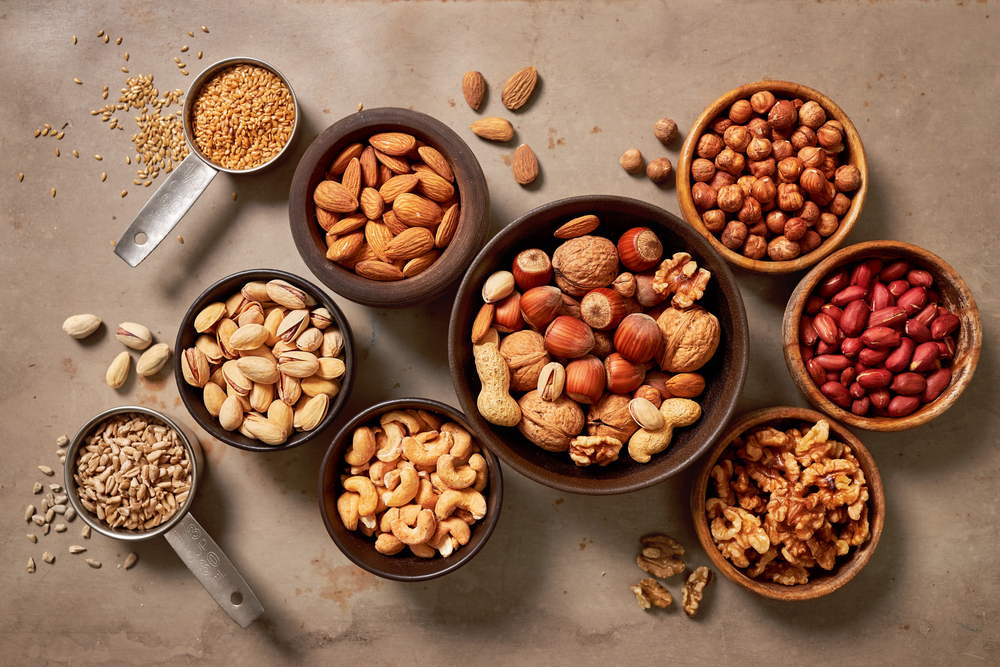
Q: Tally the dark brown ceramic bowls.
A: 4